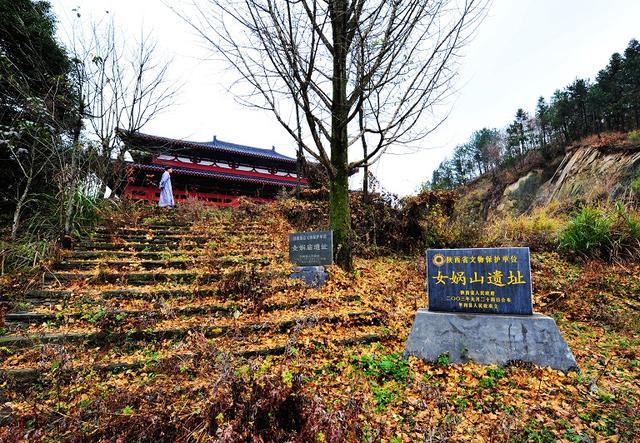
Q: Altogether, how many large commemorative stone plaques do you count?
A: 2